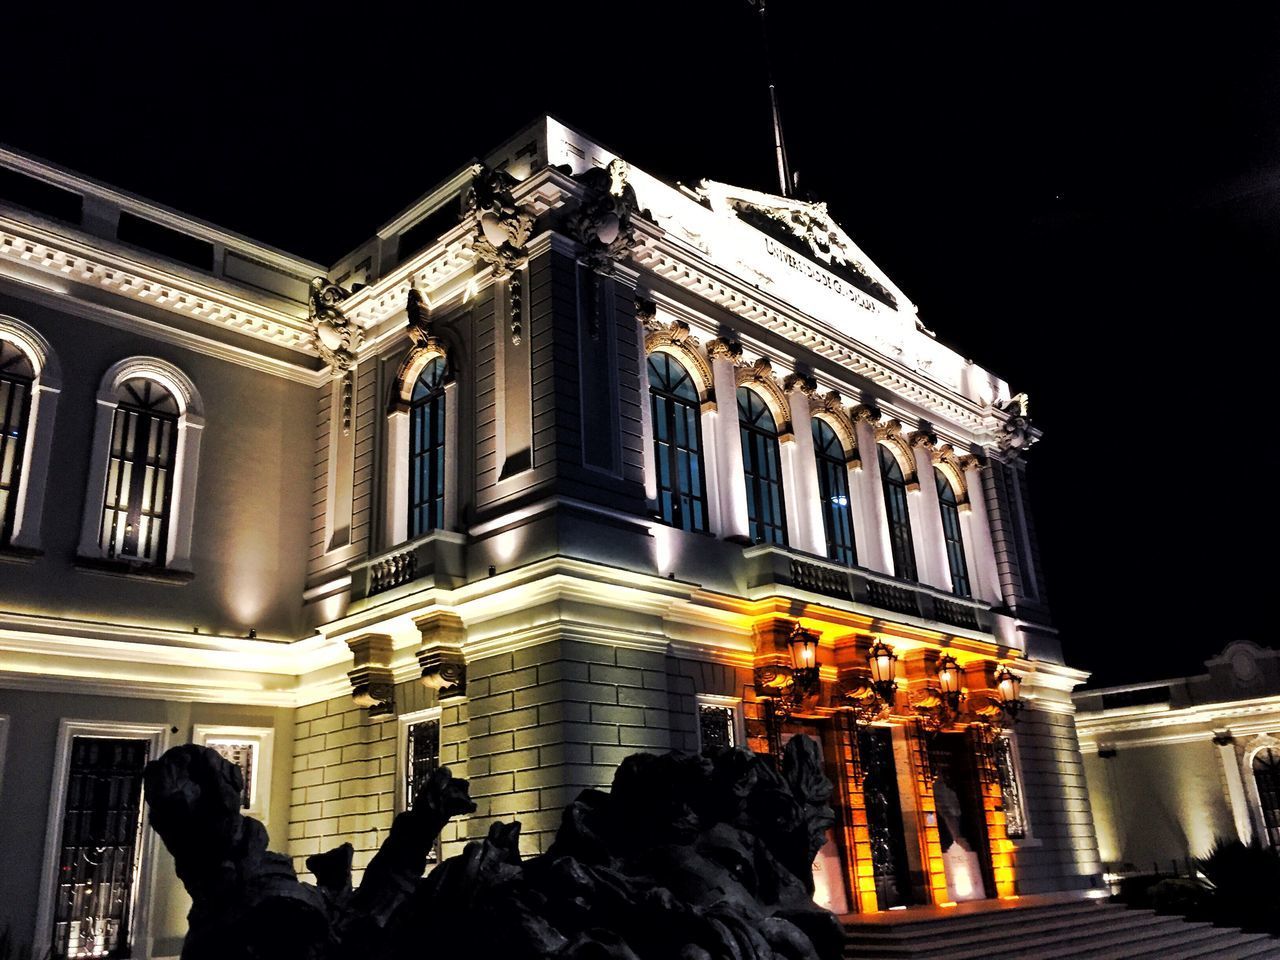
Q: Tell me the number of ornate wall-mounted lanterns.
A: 4